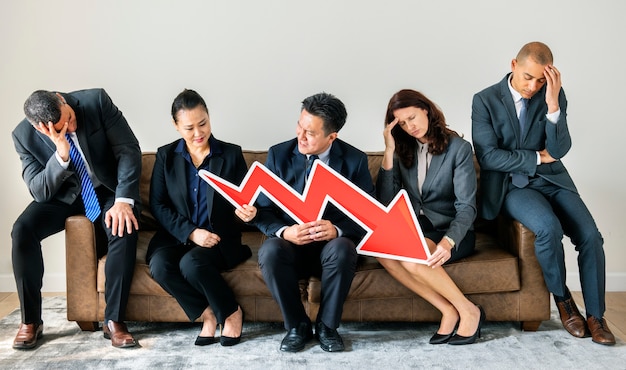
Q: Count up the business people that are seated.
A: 5